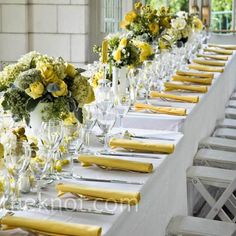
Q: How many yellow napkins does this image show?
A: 14